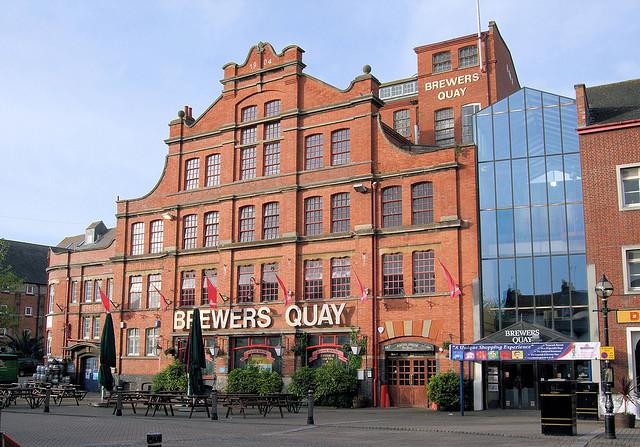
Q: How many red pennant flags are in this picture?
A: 6